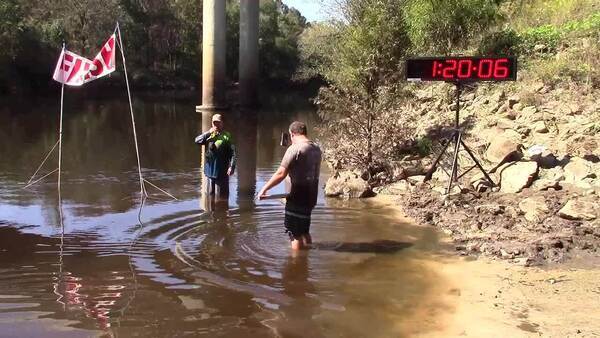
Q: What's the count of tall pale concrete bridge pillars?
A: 2